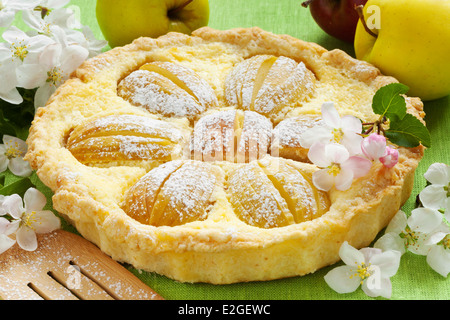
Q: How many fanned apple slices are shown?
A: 7